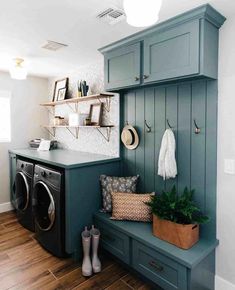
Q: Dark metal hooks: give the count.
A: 4